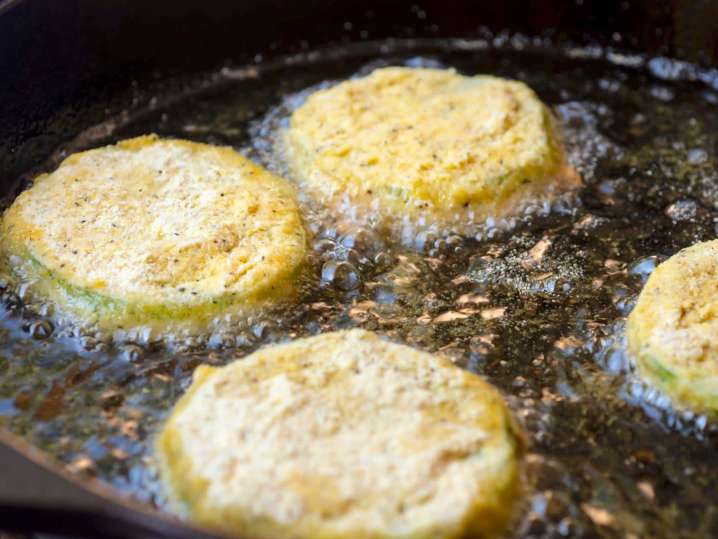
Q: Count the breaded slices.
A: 4